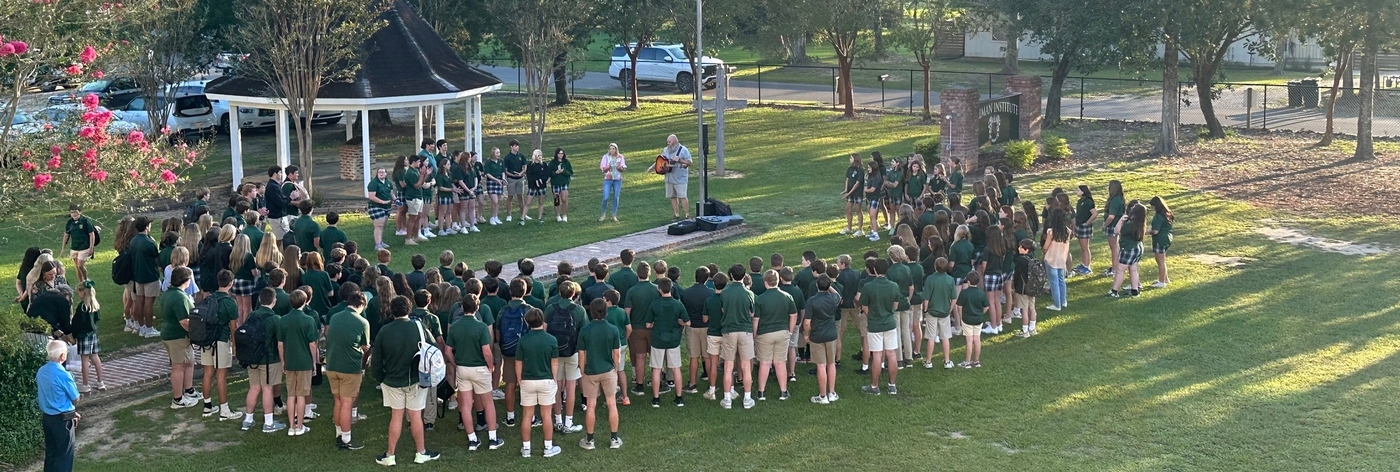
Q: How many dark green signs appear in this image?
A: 1